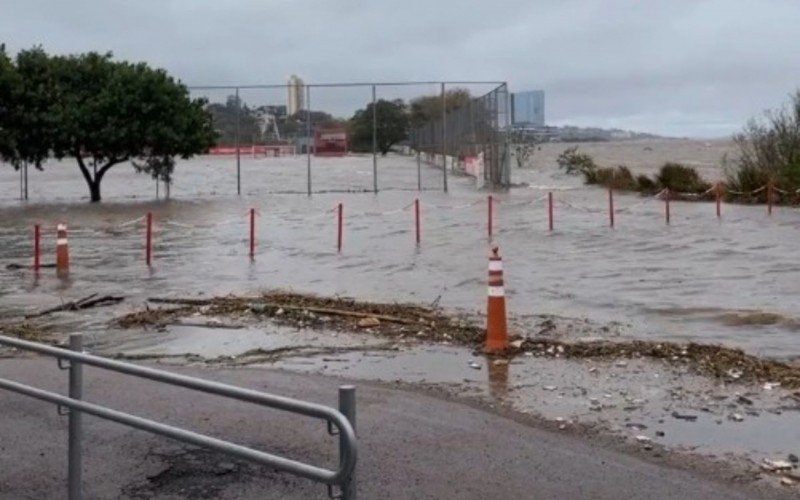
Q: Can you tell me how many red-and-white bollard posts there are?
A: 11